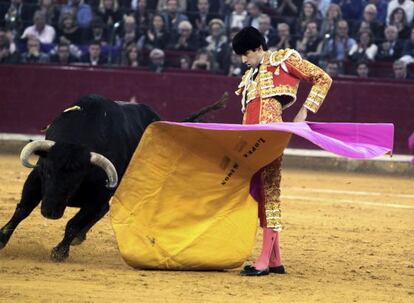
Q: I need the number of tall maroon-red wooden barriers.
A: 1